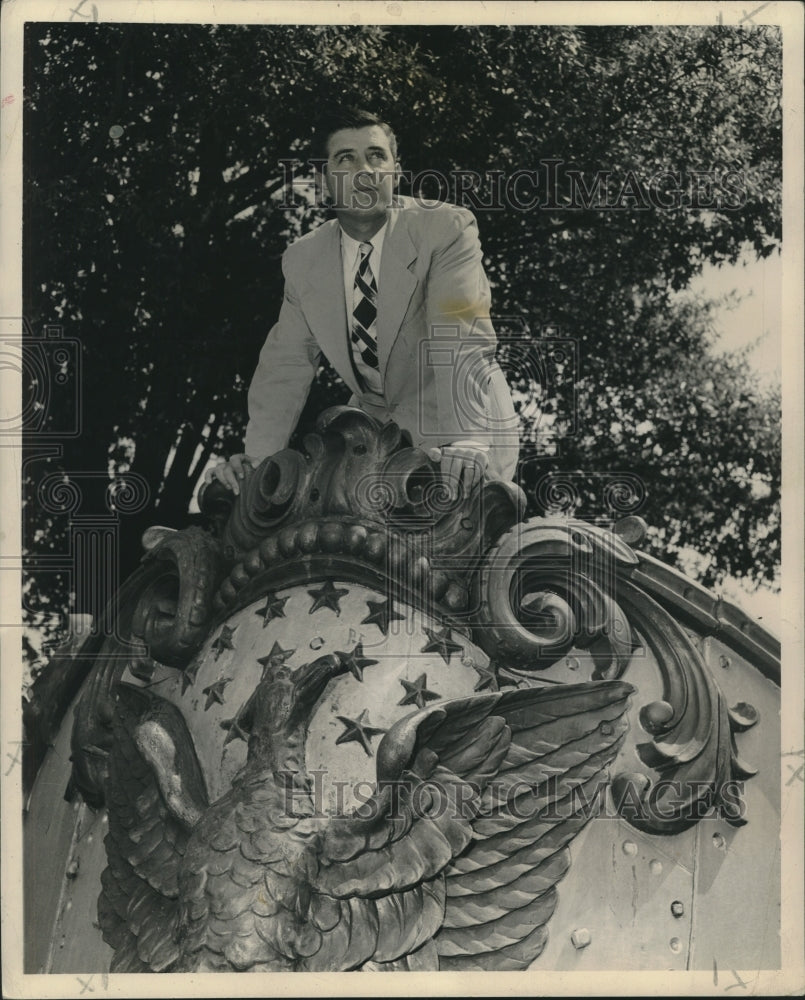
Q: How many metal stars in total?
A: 13